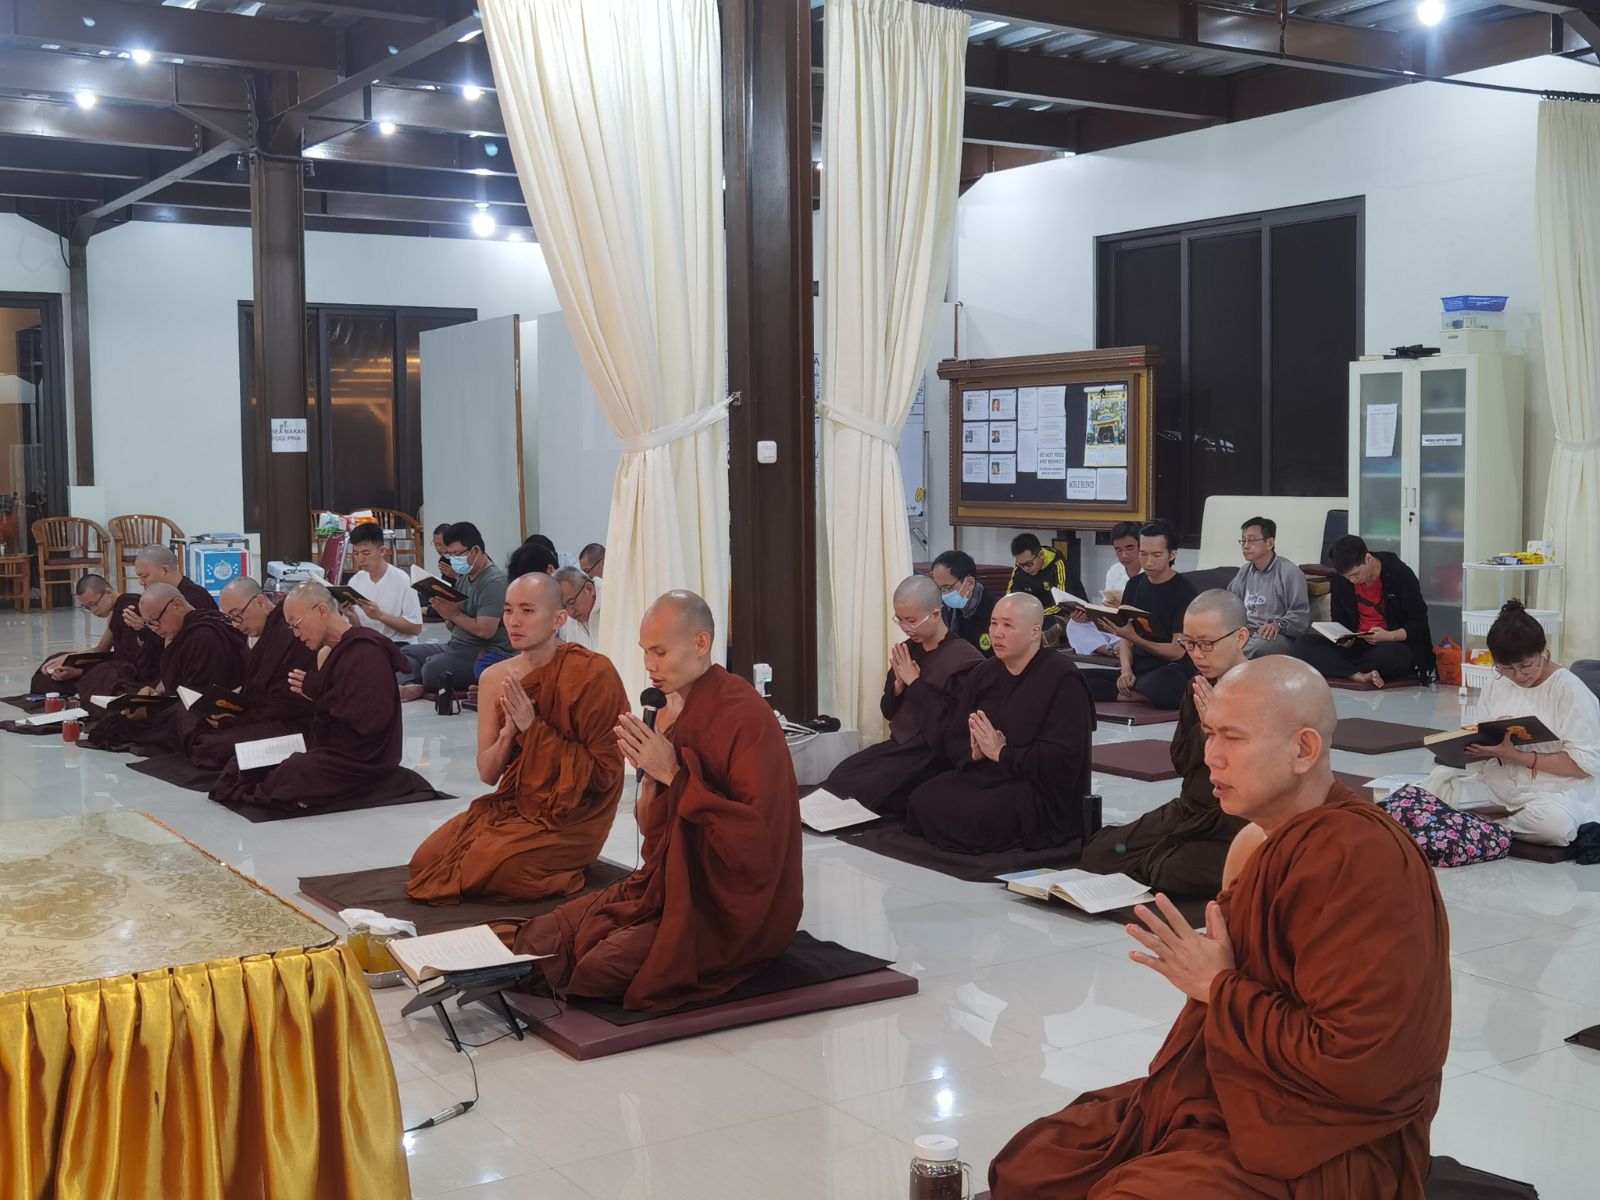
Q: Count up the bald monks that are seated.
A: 11